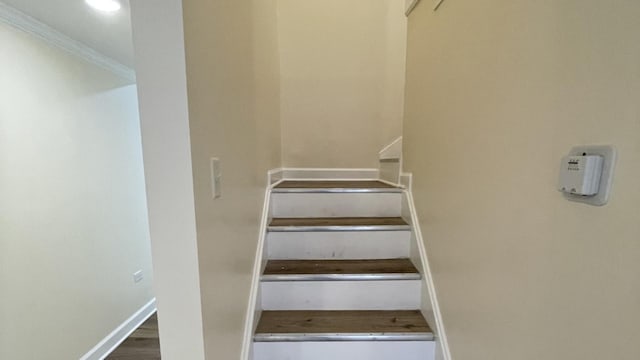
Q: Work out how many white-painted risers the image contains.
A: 4